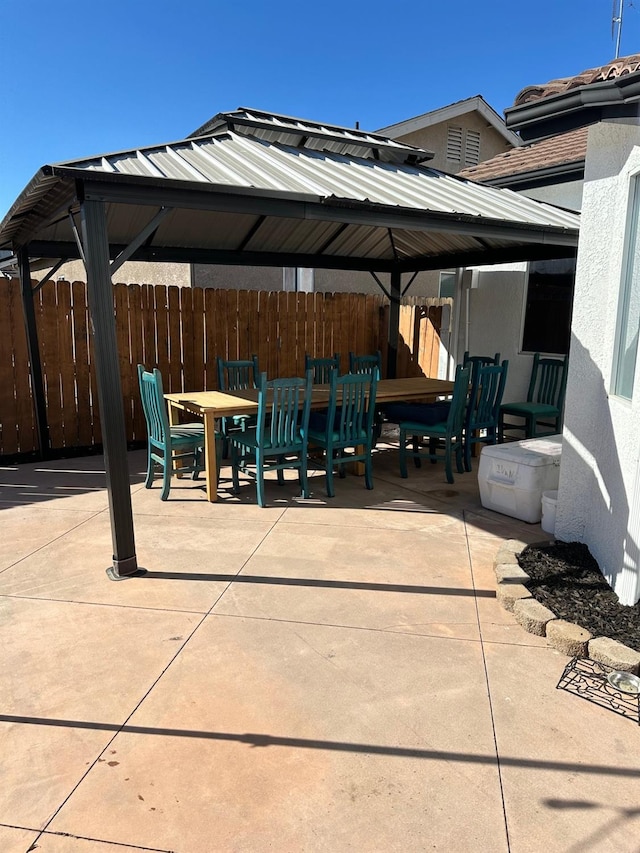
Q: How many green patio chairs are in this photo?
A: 10